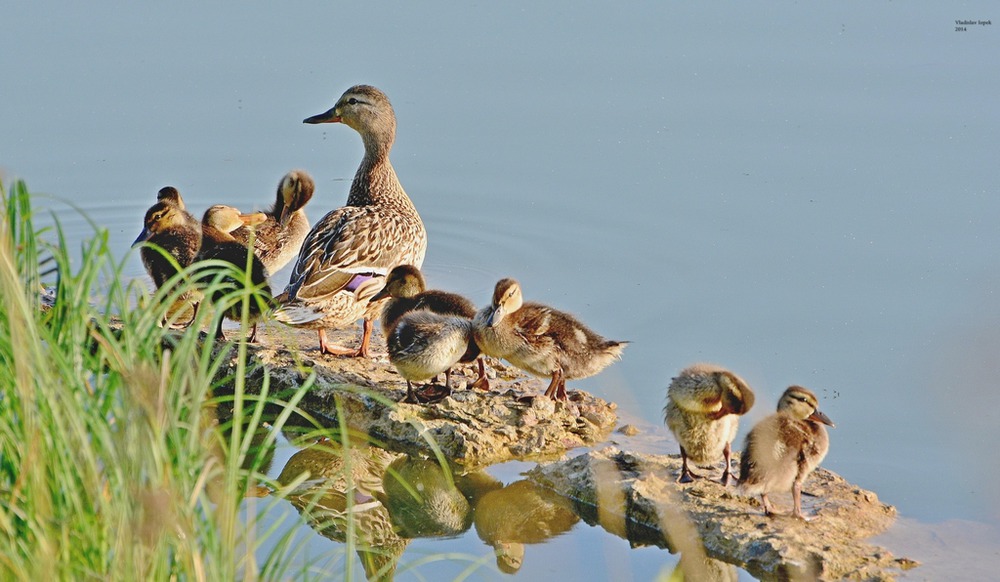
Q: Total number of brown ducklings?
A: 9